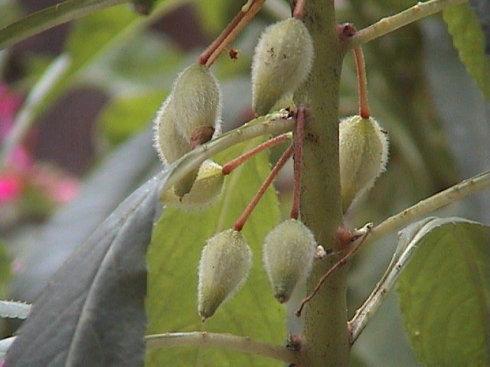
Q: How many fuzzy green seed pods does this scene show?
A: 7